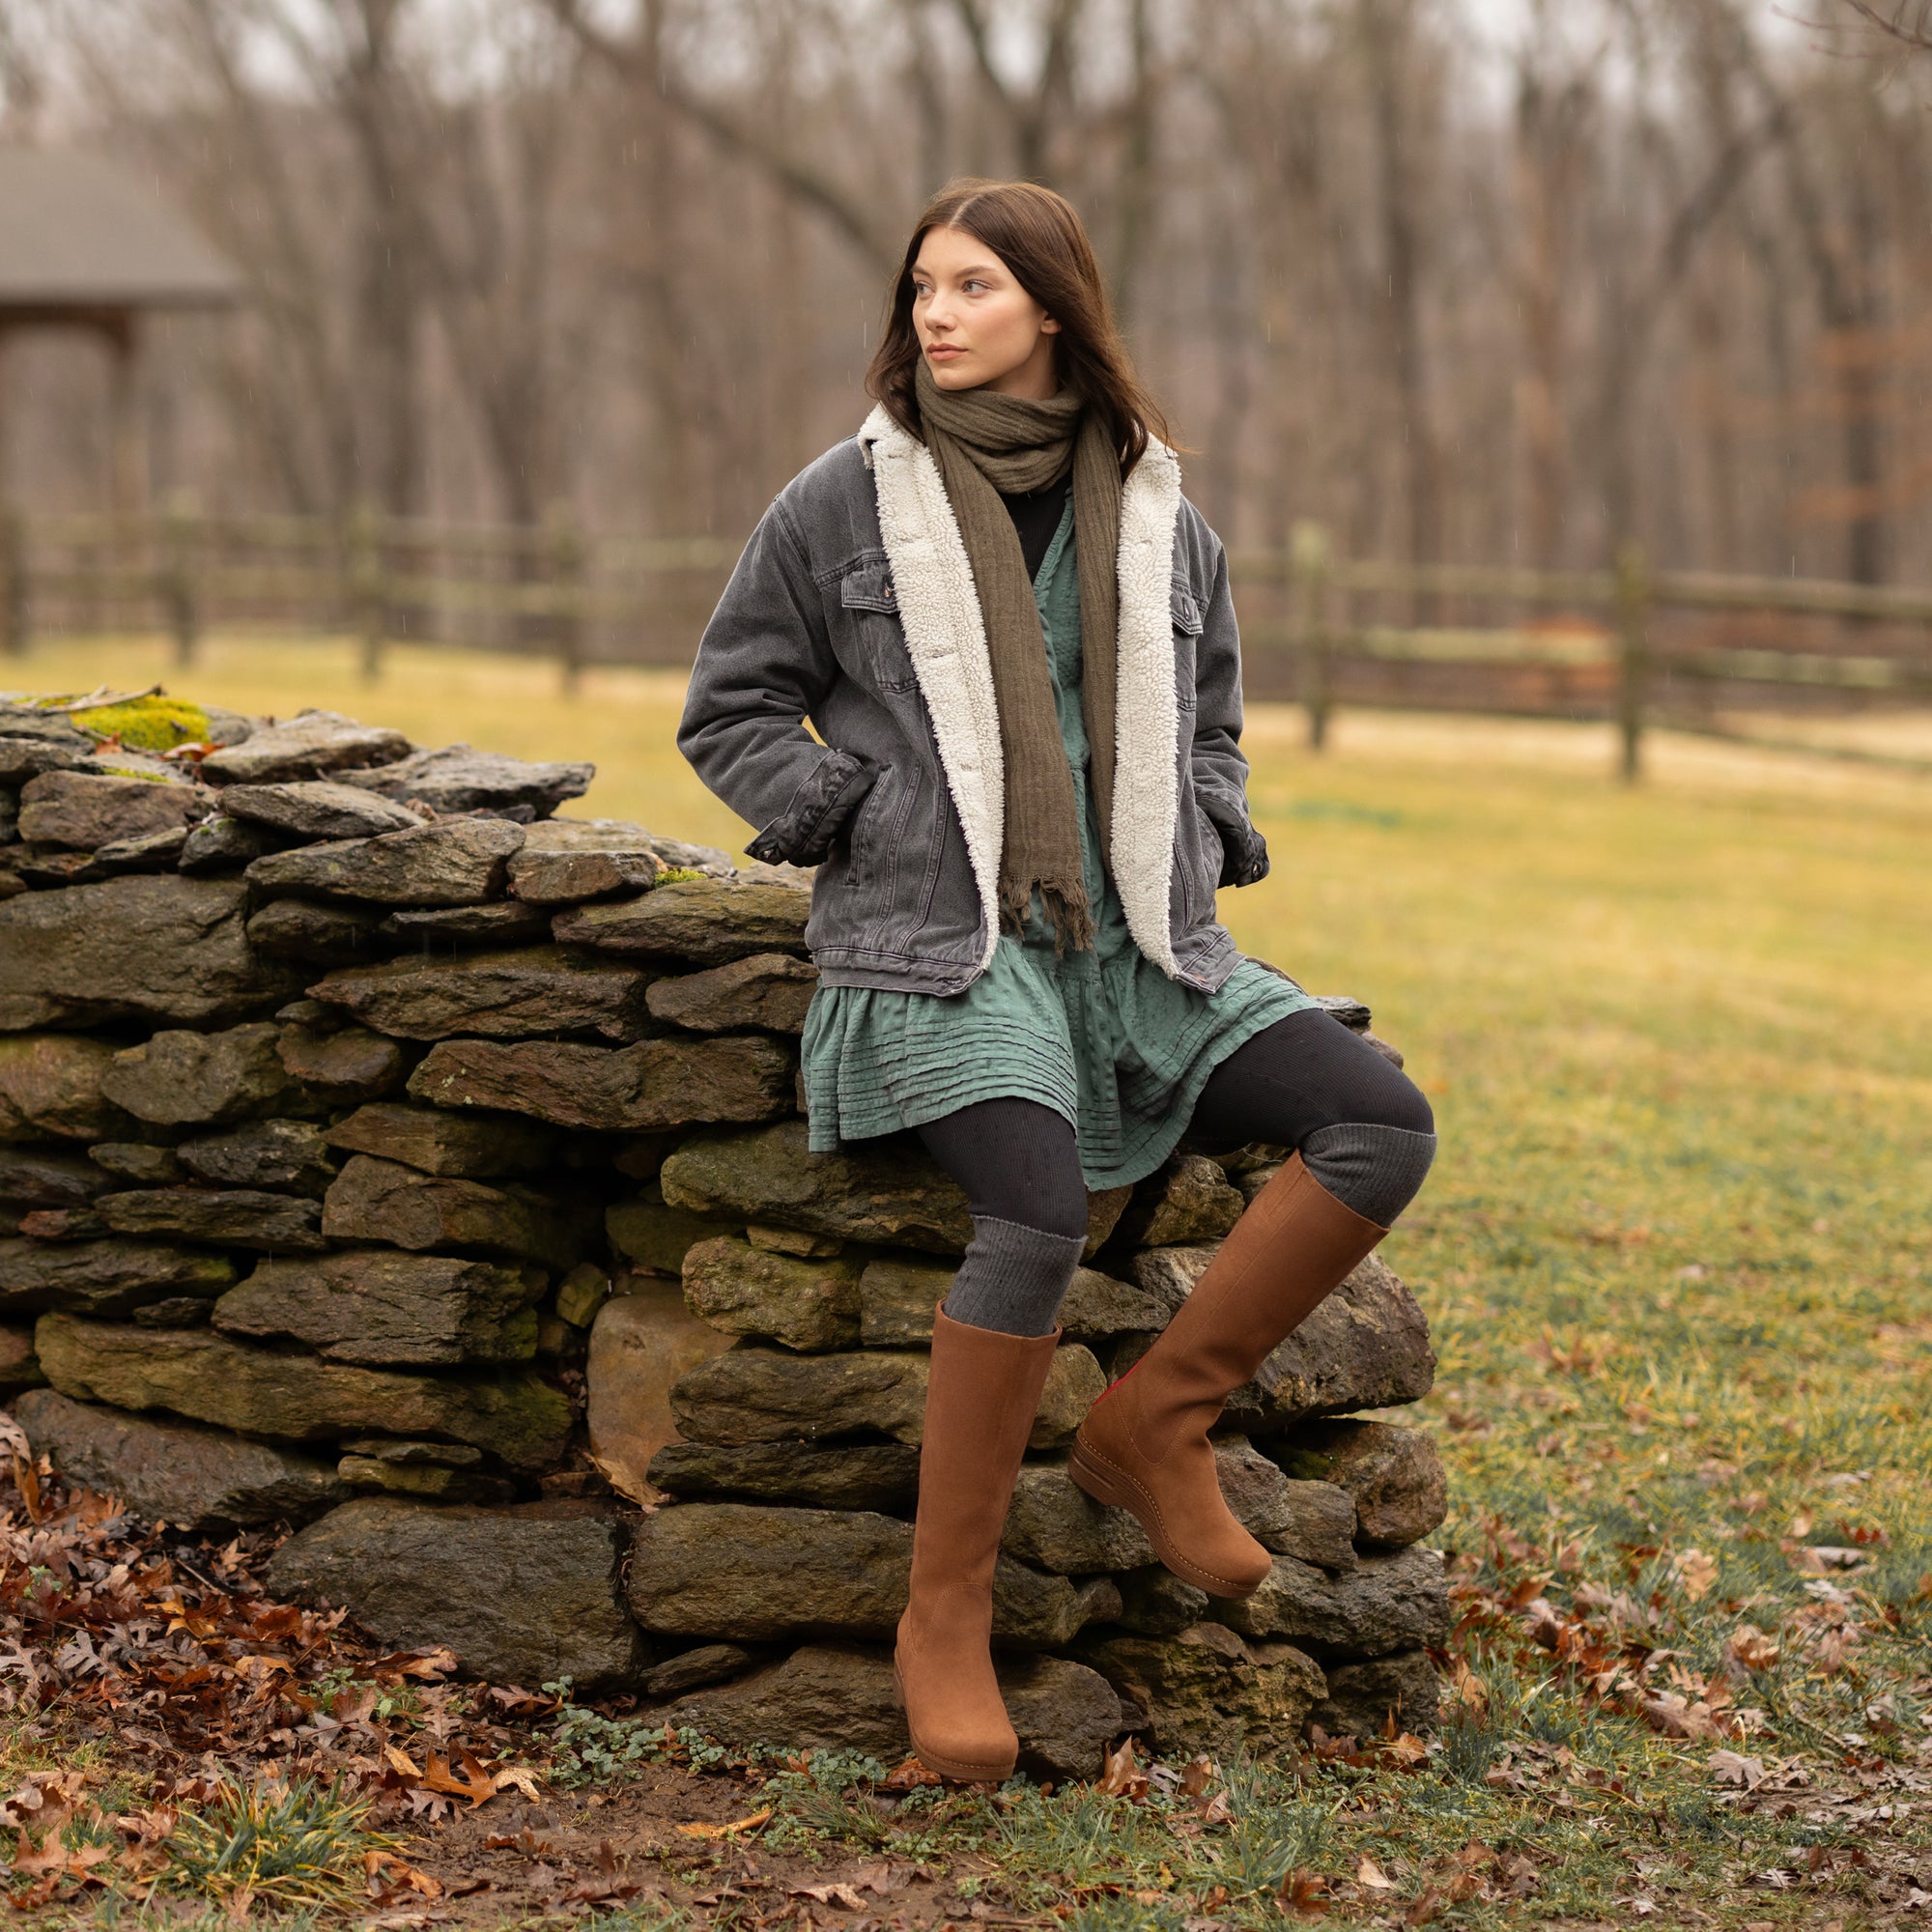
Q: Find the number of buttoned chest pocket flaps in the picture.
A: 2